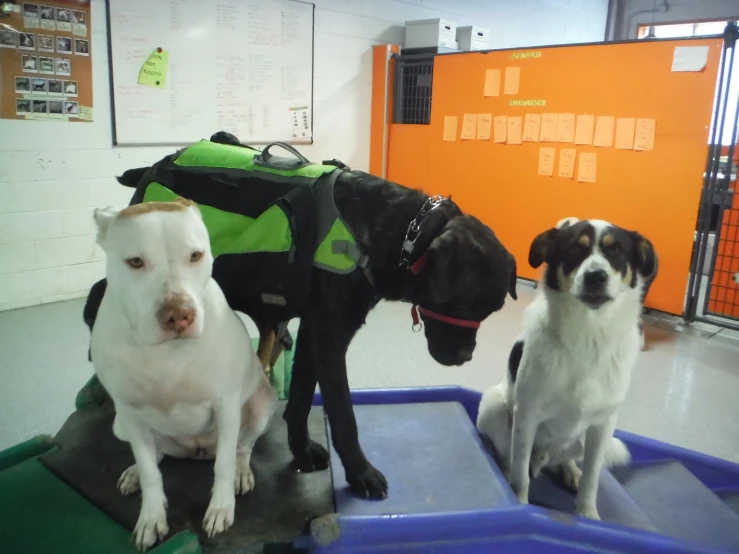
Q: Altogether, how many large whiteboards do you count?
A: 1